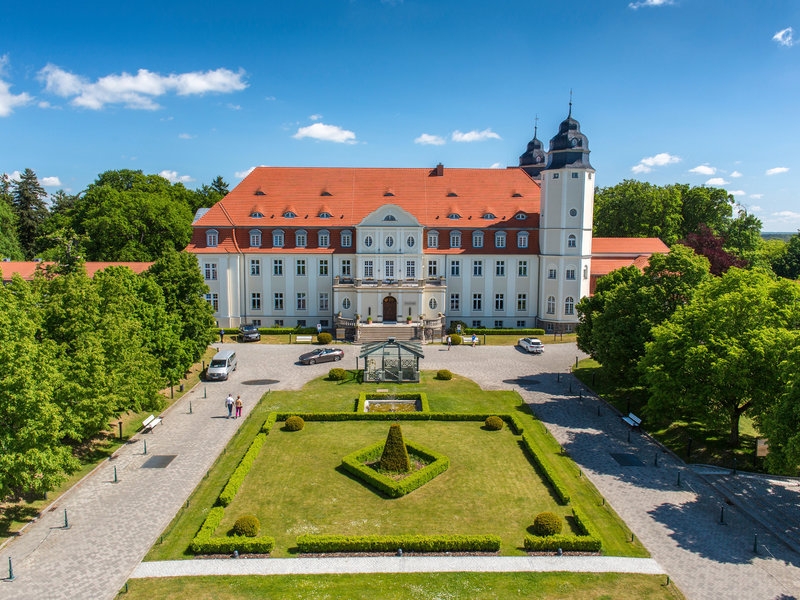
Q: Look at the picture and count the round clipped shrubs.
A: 8